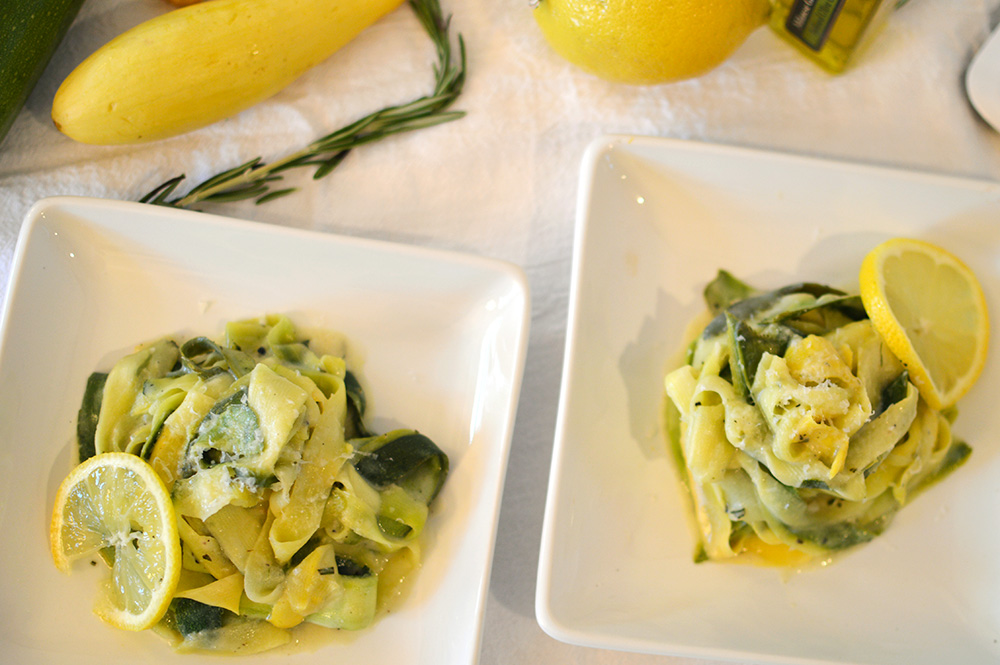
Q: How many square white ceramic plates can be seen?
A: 2